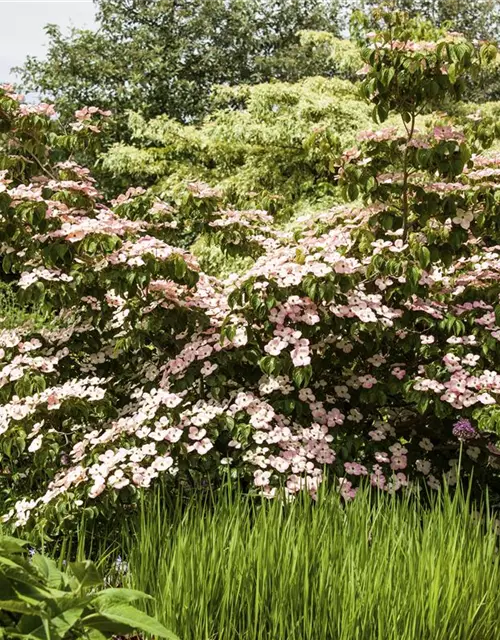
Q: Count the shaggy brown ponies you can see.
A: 0